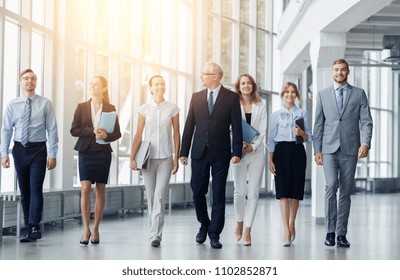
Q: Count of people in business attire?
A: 7